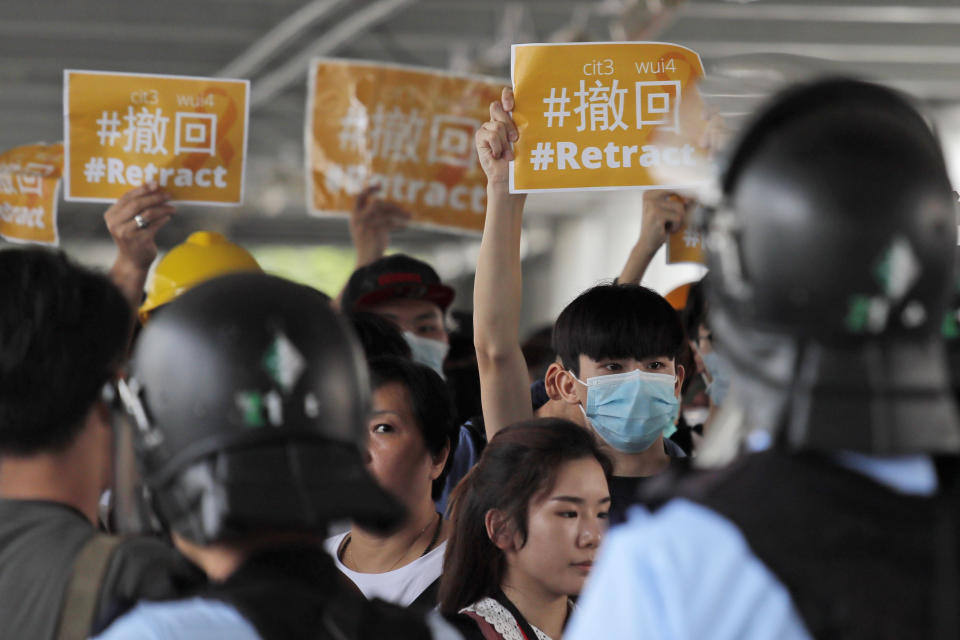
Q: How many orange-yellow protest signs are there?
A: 5